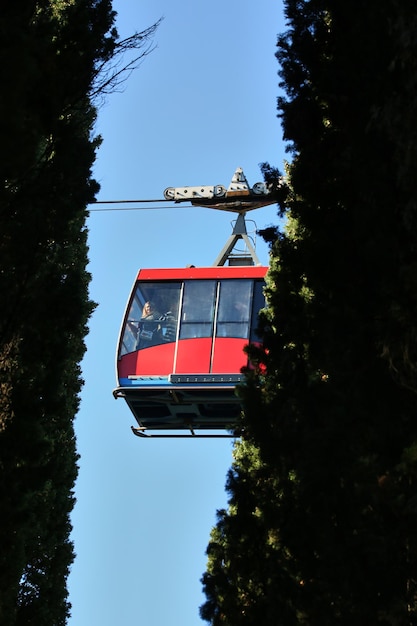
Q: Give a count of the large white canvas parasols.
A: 0